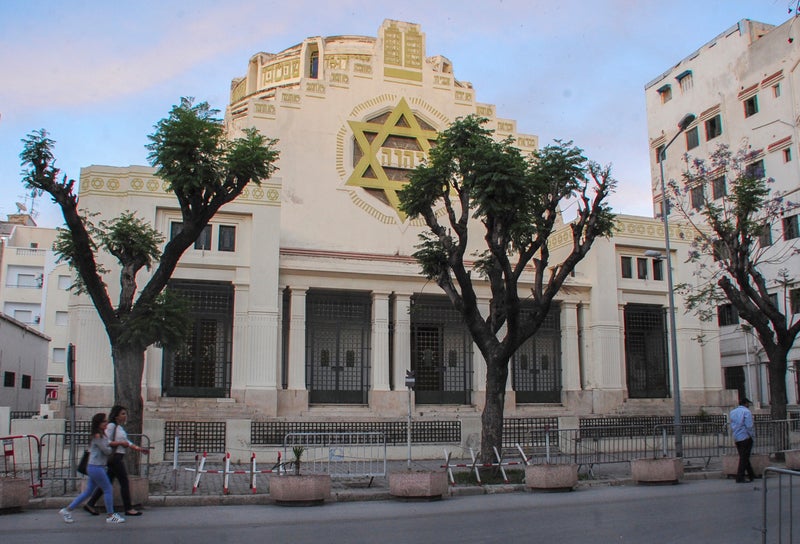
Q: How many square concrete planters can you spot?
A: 8